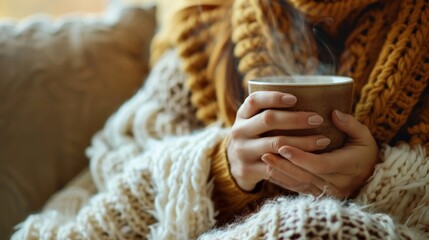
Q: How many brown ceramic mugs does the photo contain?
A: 1